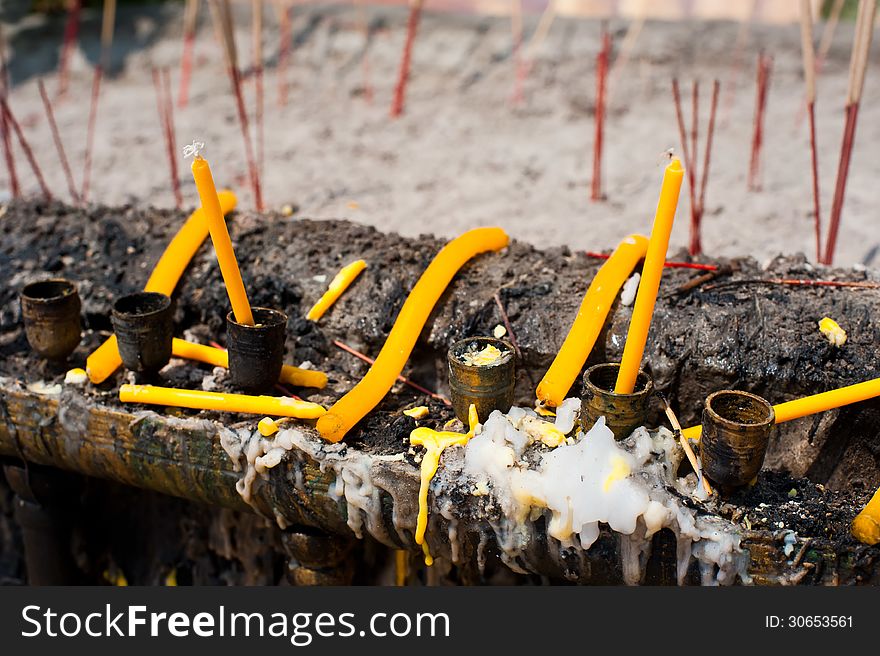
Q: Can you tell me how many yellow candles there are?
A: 10